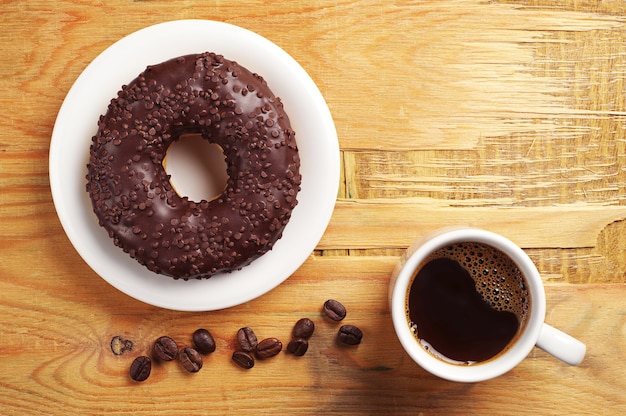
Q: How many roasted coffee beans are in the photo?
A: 11